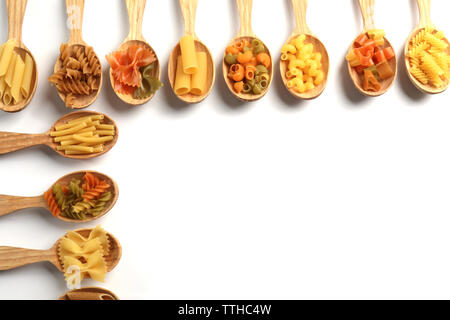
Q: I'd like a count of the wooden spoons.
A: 12